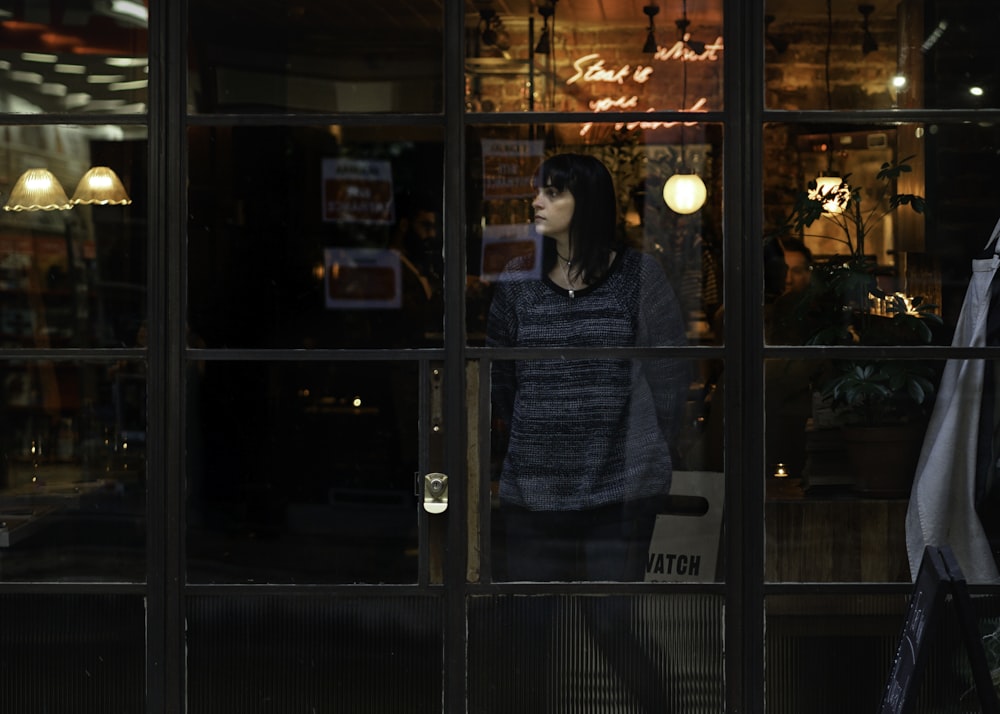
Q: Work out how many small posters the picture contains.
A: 4